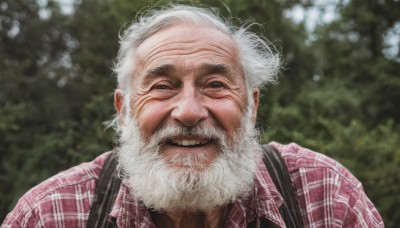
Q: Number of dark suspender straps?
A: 2